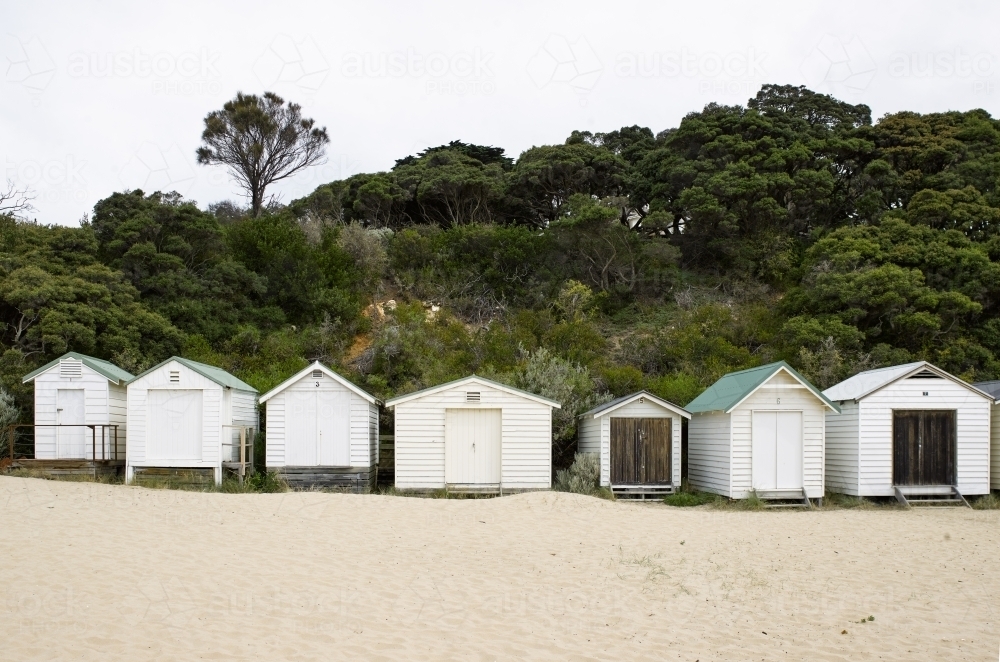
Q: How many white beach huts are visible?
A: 7